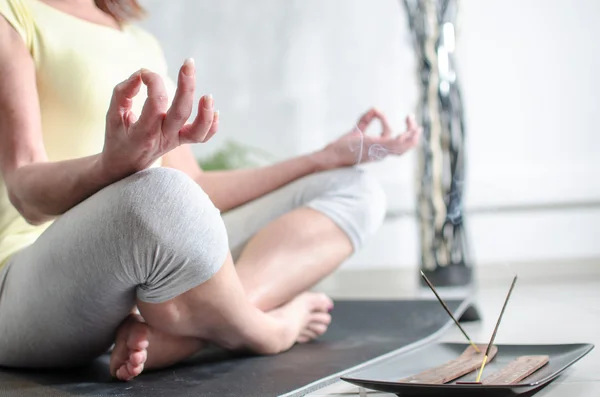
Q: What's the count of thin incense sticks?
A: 2